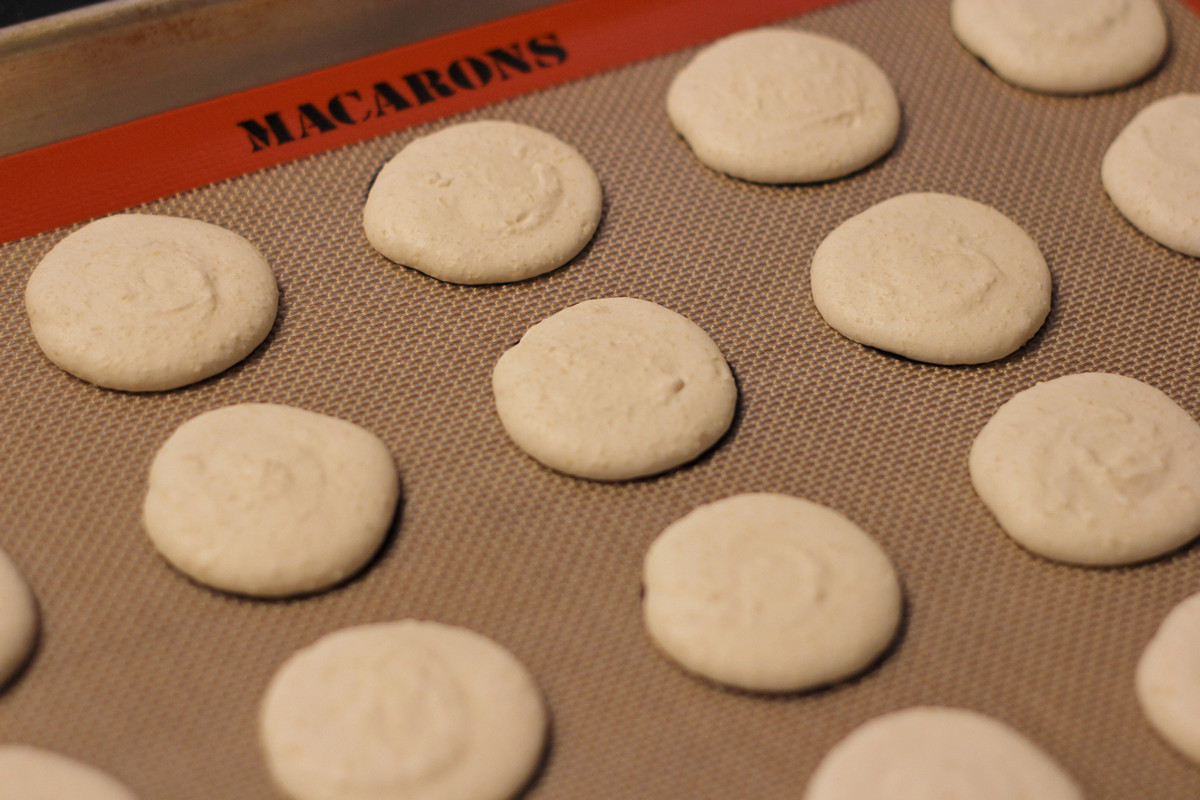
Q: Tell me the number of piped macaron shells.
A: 15